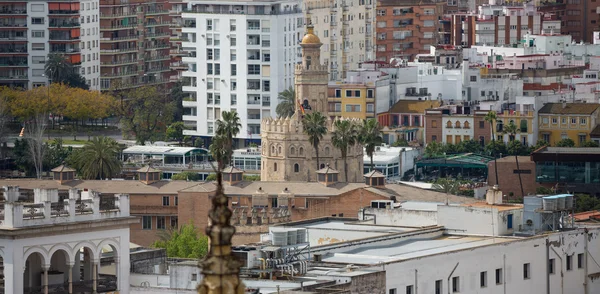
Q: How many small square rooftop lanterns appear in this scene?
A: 5